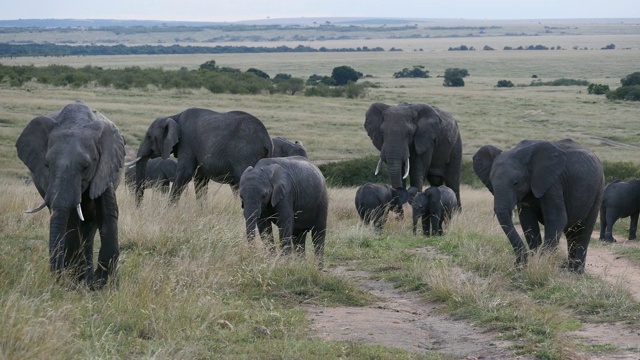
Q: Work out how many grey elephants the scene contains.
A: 10